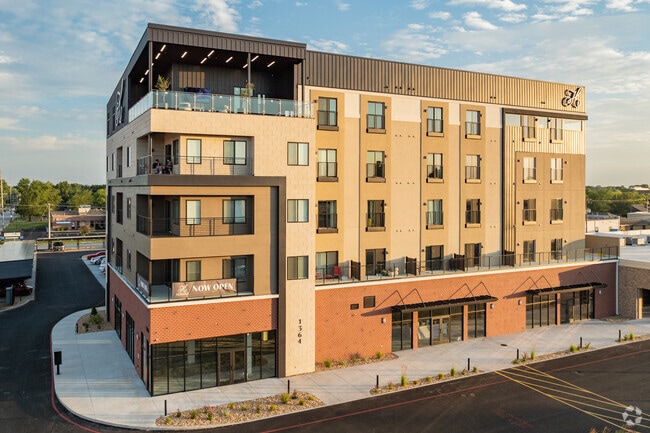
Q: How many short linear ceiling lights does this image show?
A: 12